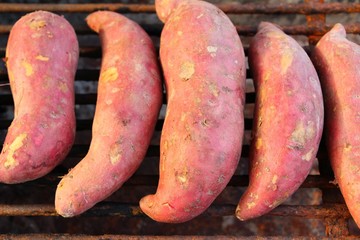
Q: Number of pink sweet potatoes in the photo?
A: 5